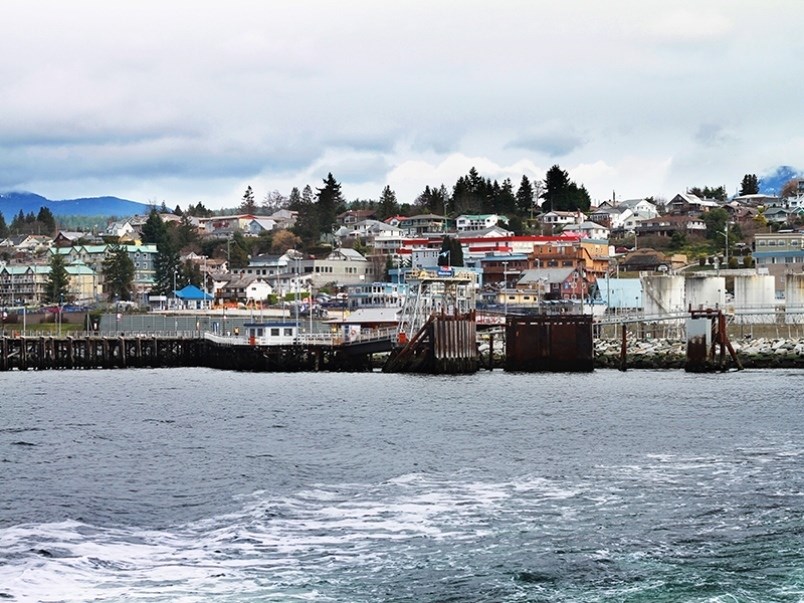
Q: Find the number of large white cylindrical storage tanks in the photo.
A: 4